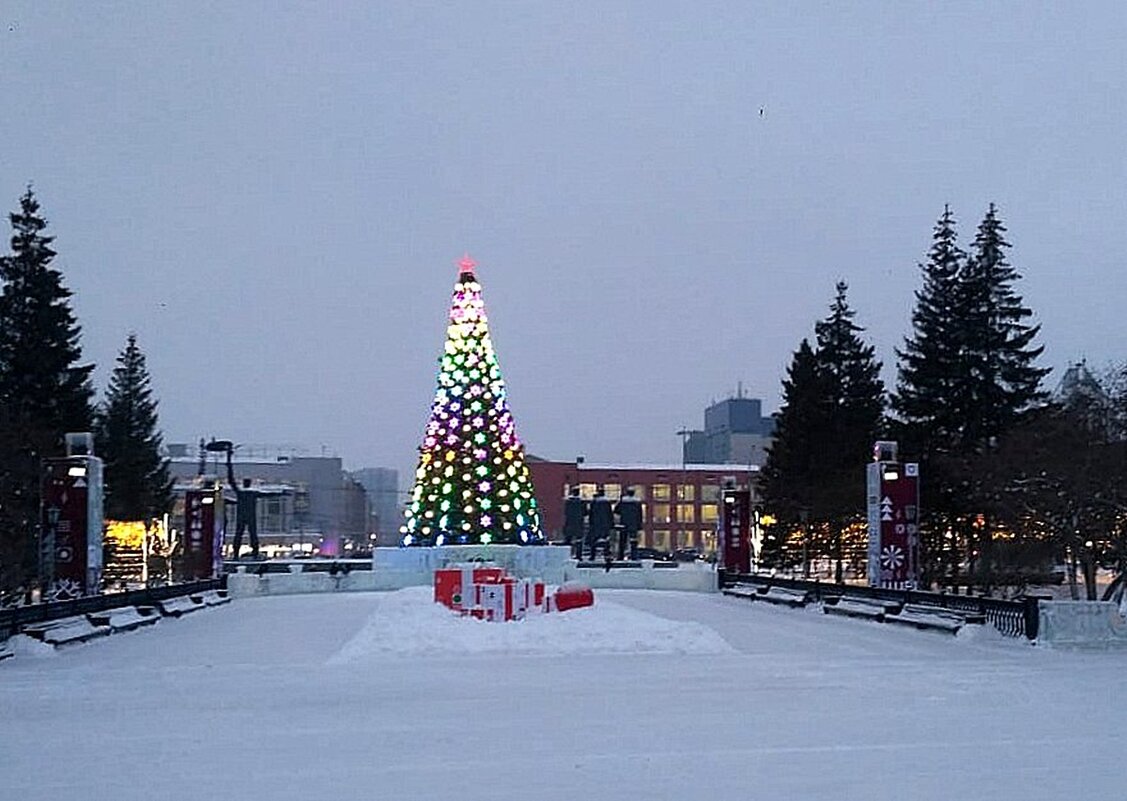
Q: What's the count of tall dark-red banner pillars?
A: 4